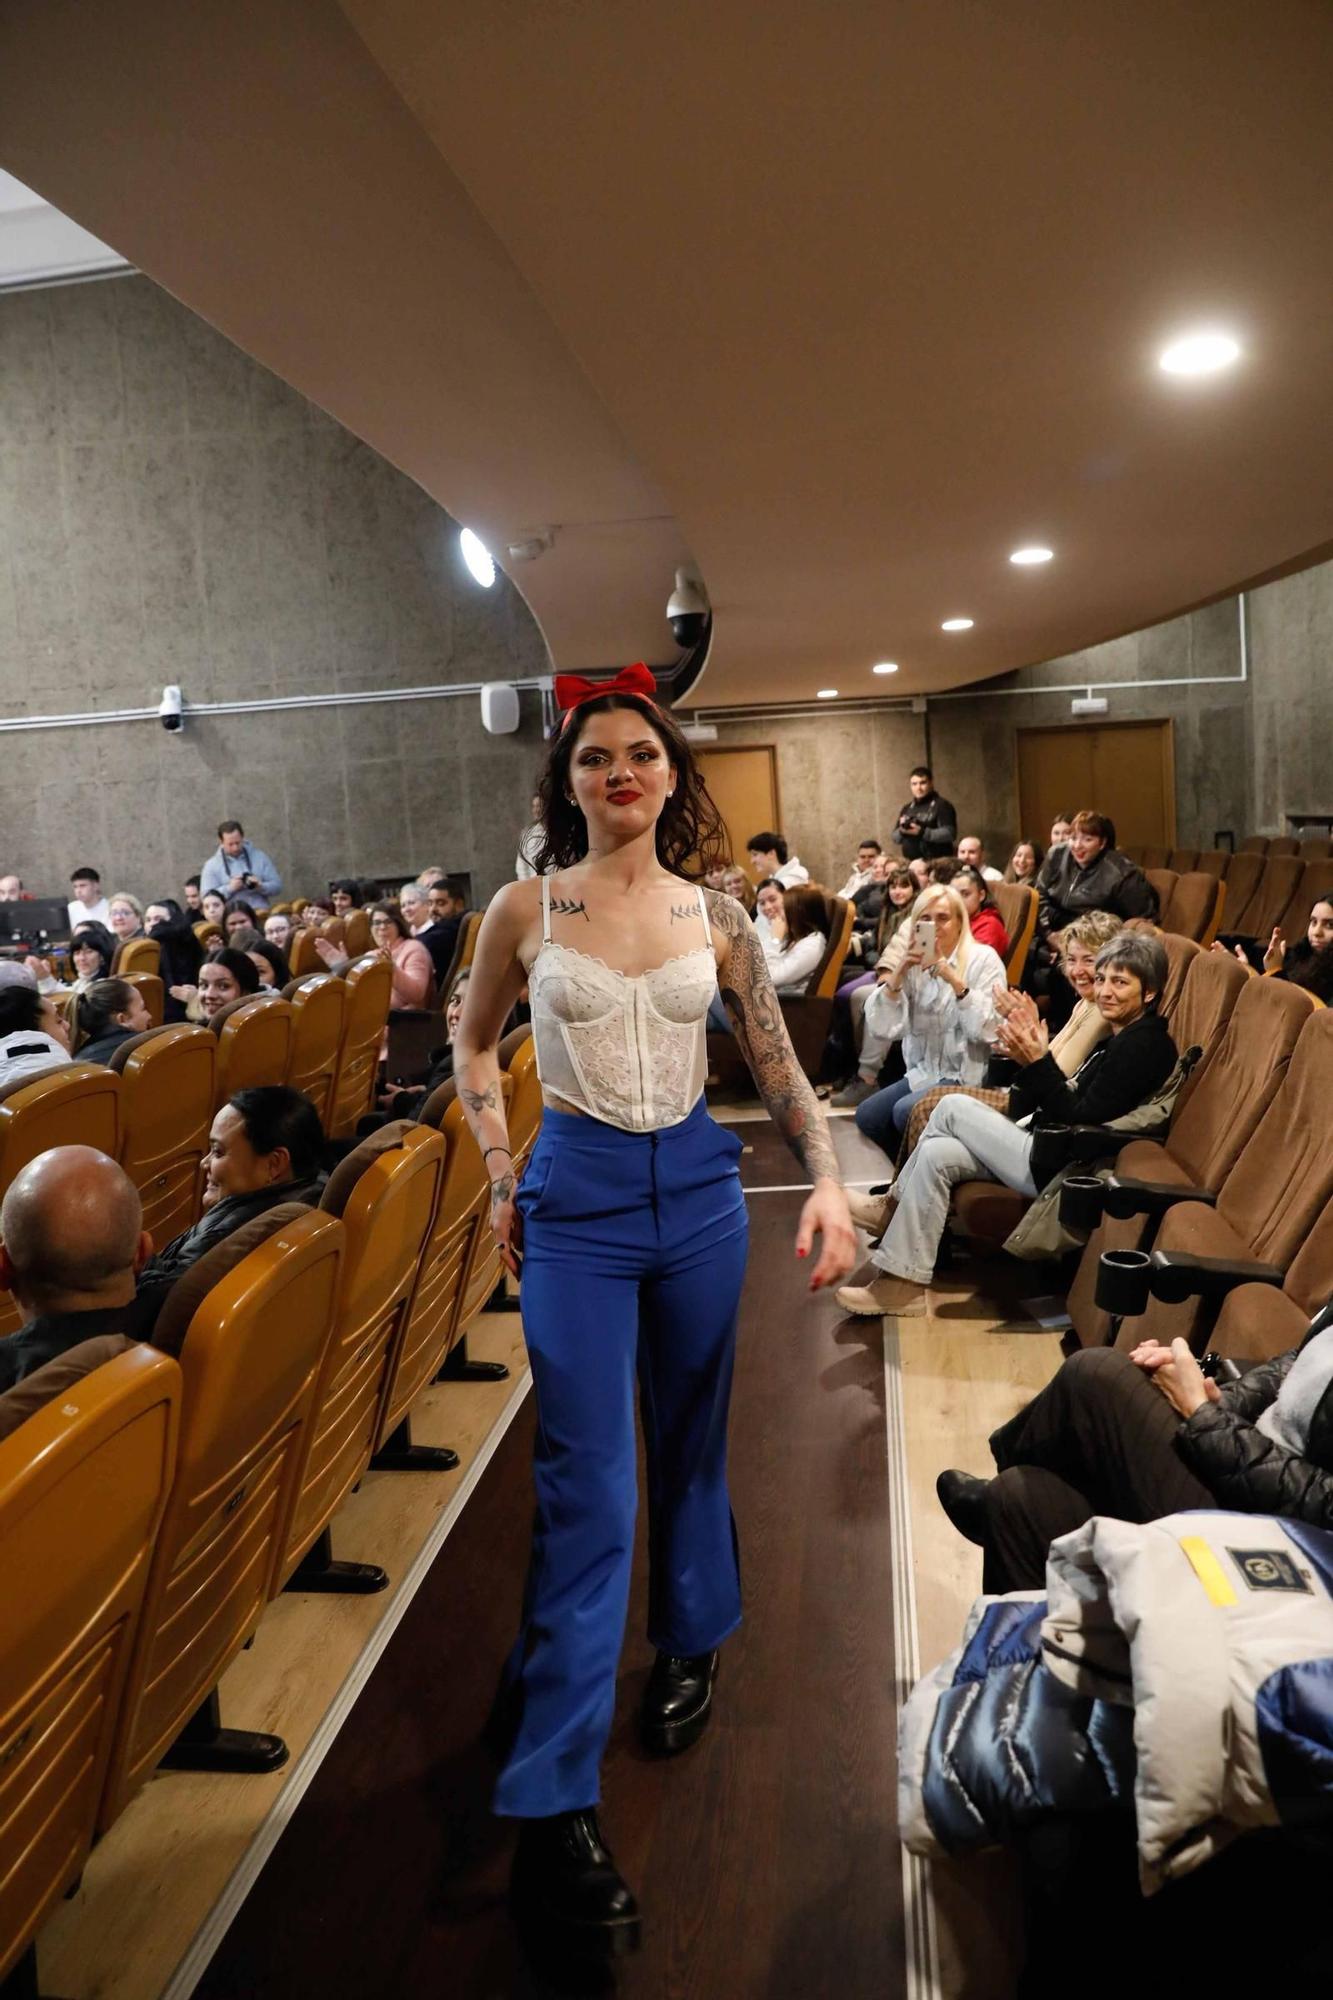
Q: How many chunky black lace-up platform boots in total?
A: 2